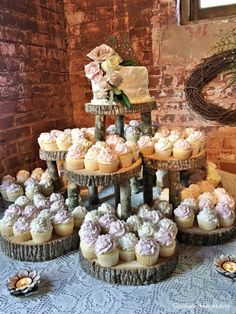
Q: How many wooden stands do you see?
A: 7